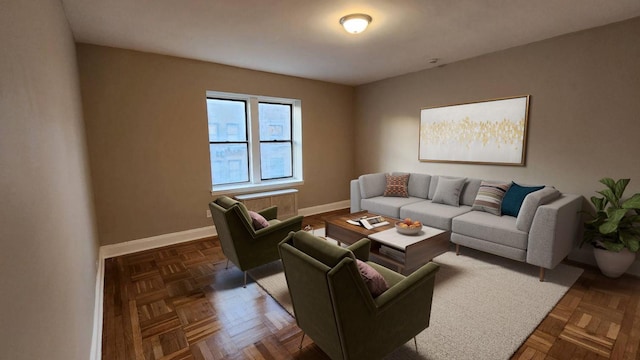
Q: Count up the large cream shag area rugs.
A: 1